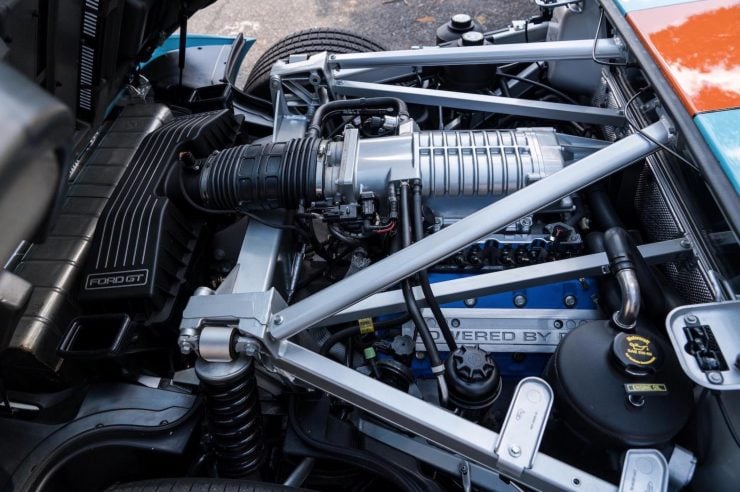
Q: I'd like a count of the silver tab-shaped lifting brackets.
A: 2